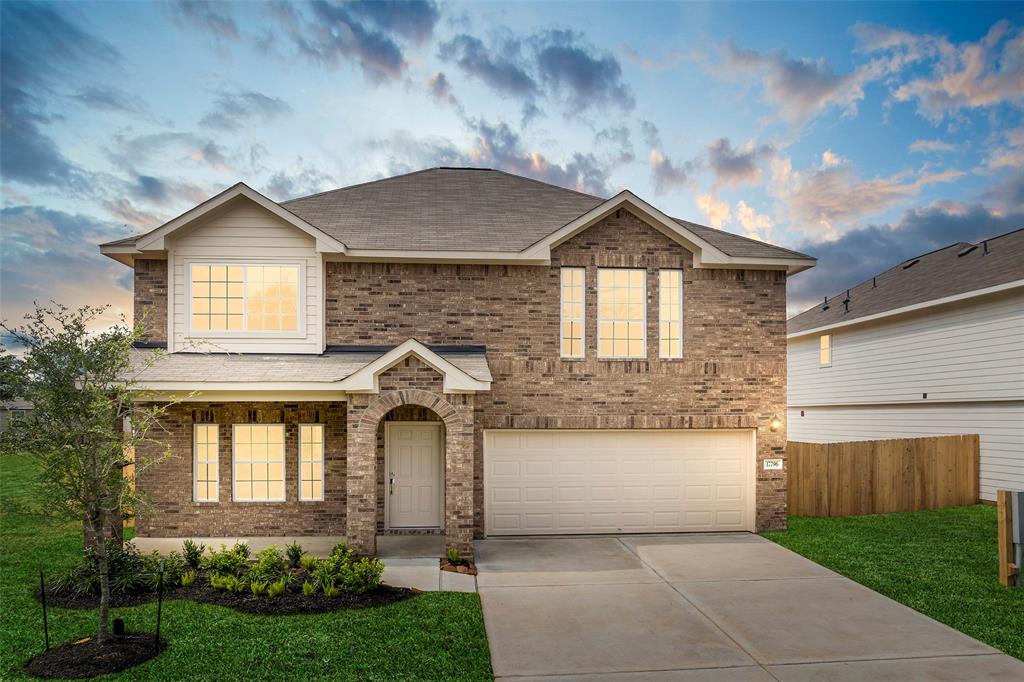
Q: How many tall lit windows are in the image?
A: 6